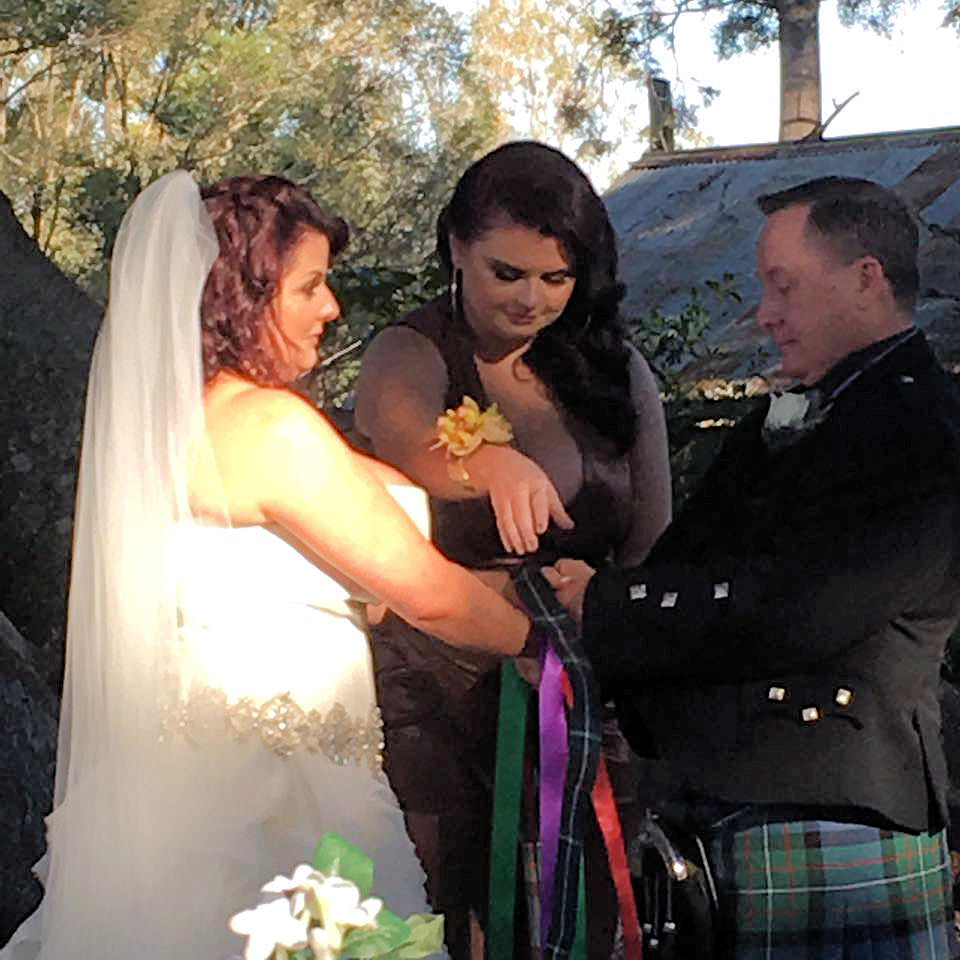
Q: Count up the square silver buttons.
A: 6